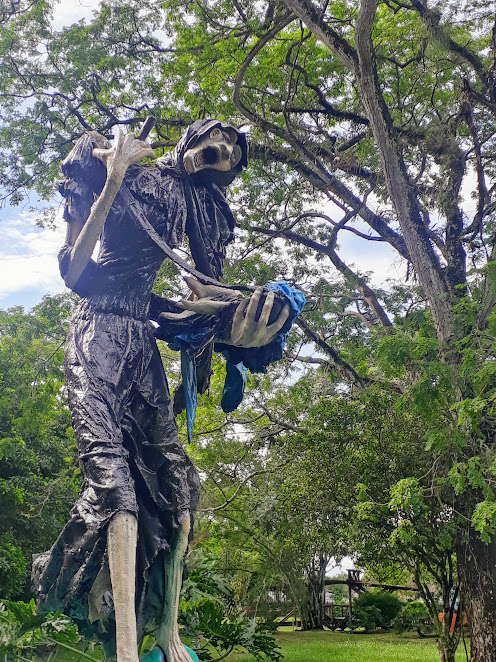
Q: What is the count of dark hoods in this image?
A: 1